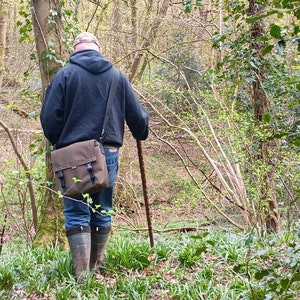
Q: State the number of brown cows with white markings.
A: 0